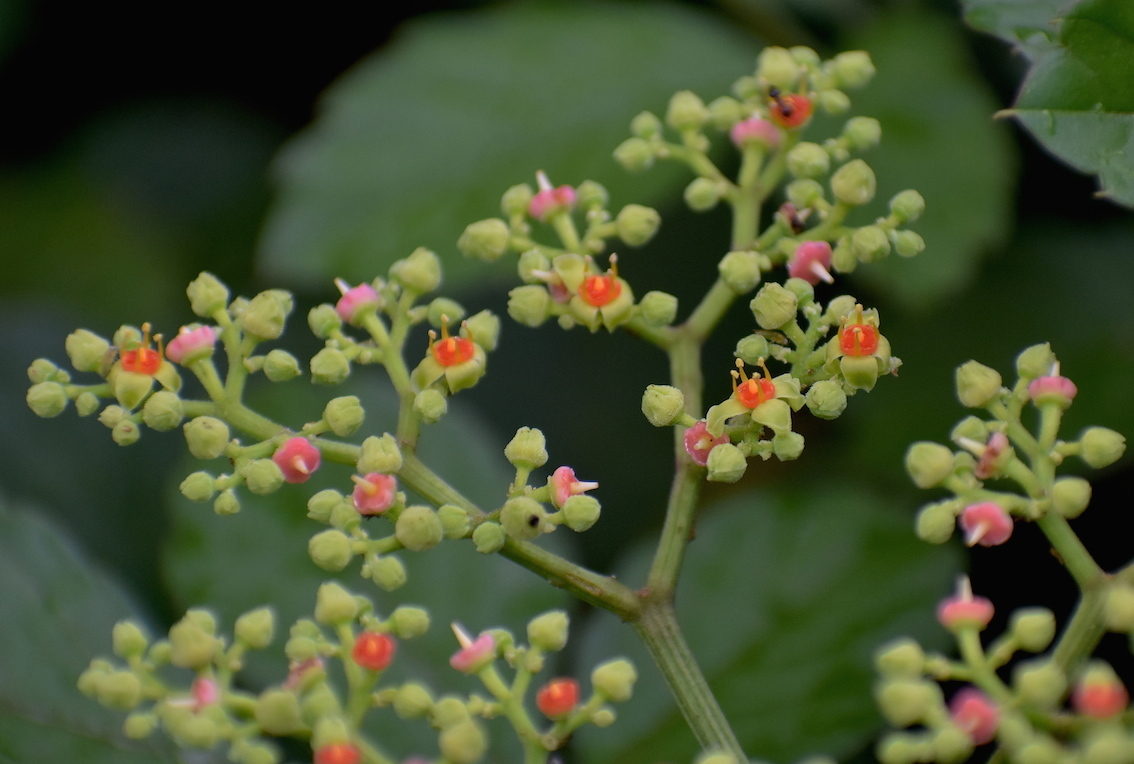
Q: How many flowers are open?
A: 5